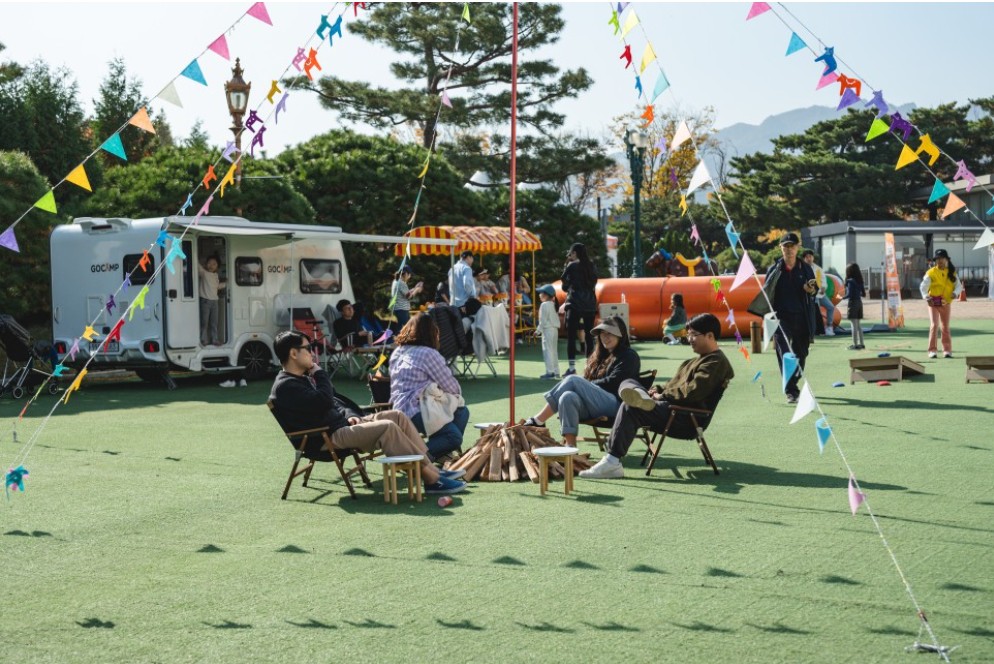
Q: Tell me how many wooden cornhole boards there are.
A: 2